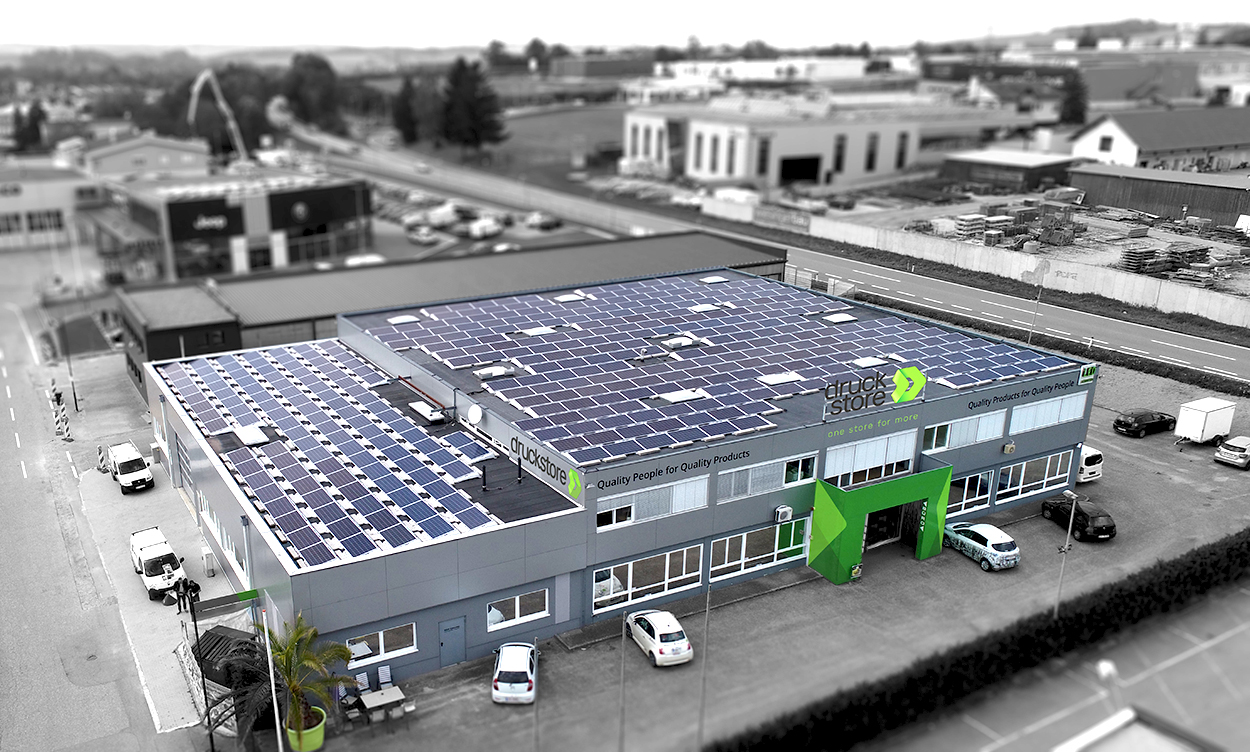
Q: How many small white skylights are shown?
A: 13